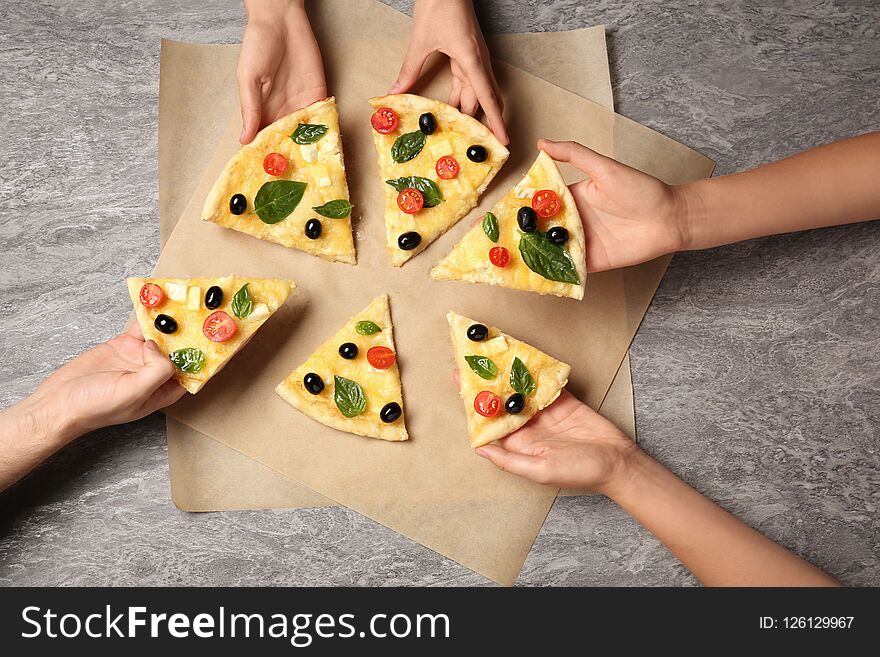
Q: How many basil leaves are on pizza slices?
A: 13